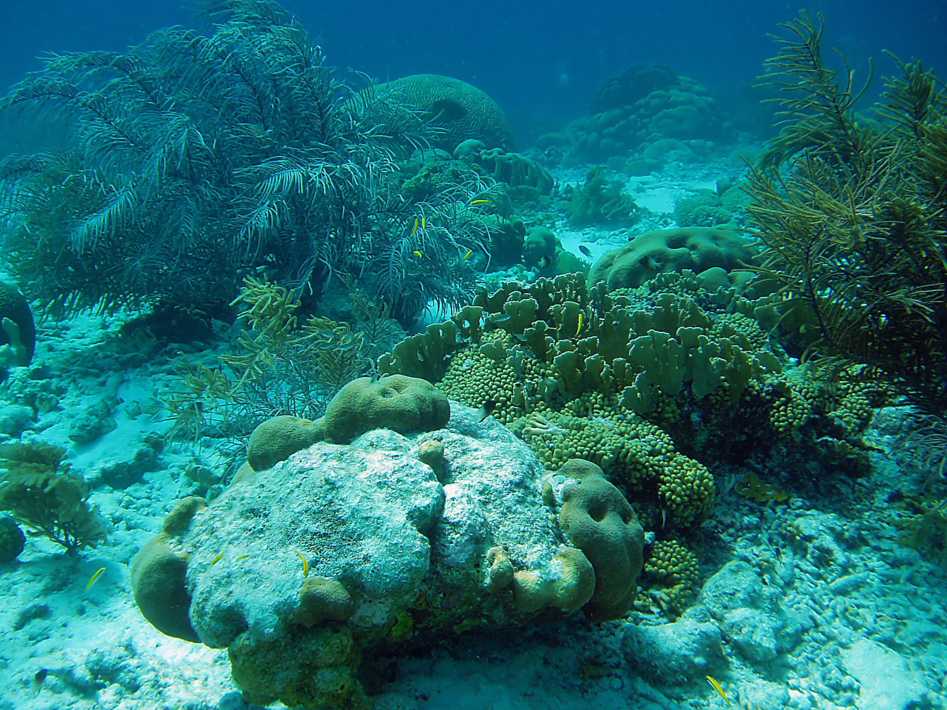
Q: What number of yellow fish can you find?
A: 11